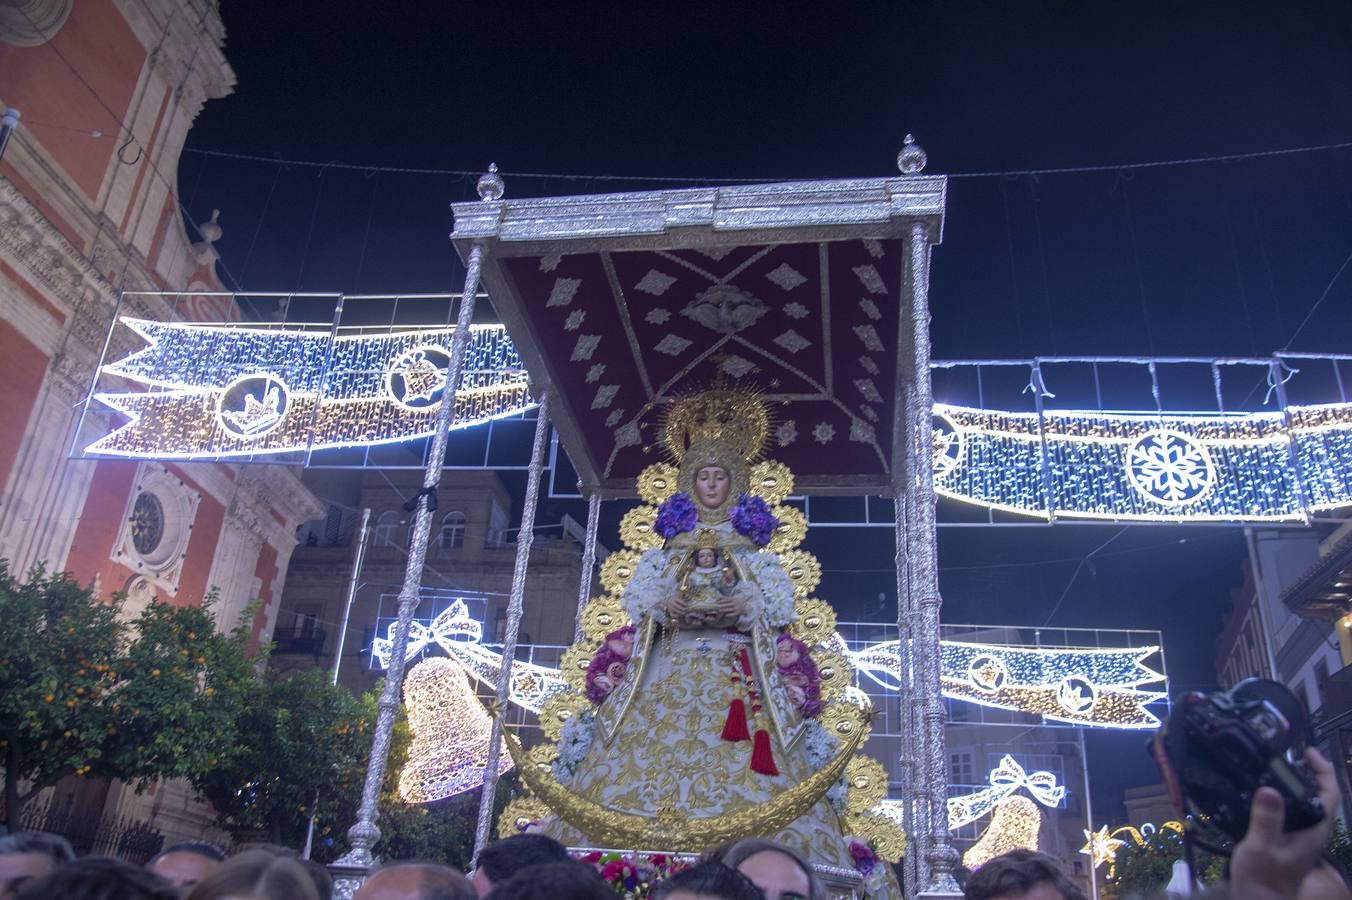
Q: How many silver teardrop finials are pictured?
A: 2